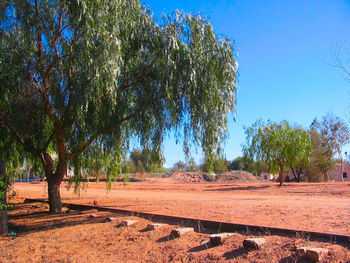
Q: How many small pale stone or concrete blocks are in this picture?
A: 8